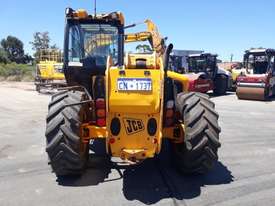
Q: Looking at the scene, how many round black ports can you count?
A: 2